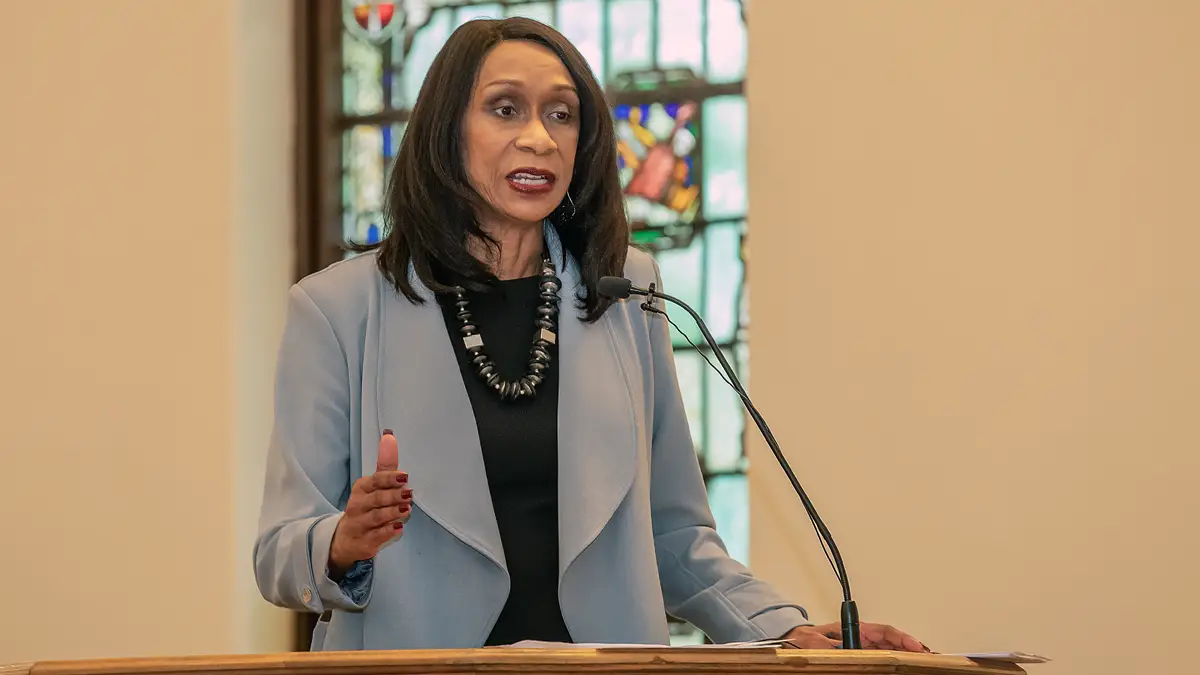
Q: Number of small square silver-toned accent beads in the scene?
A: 2